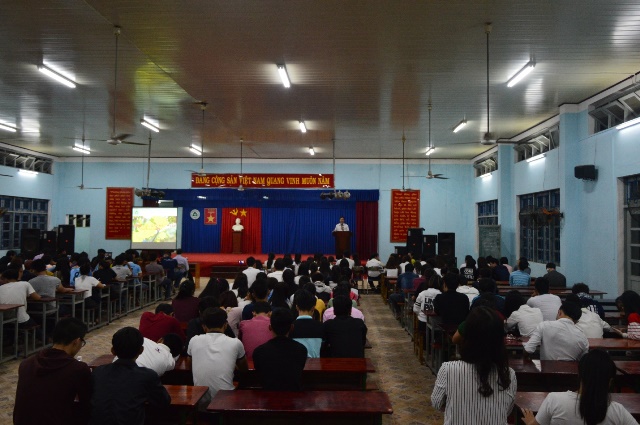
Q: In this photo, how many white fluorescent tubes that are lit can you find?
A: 15